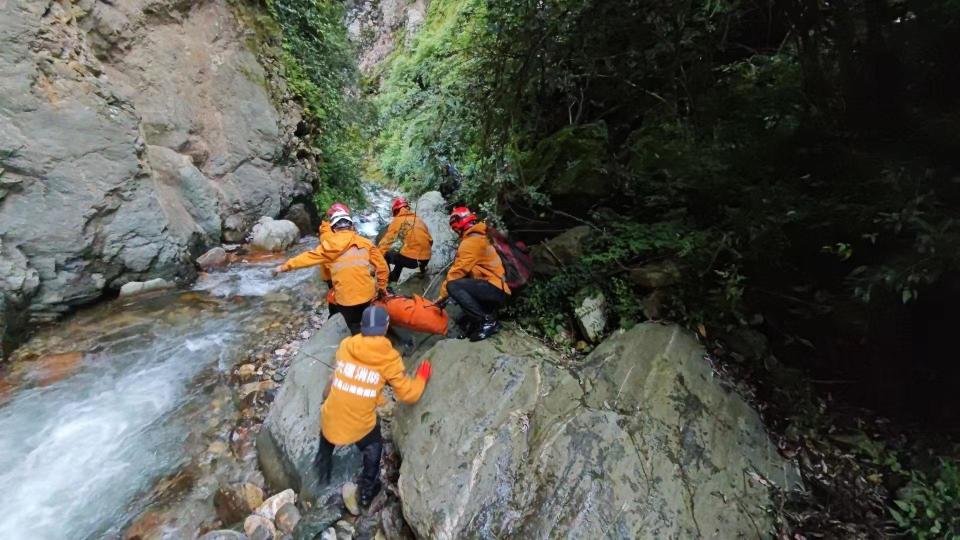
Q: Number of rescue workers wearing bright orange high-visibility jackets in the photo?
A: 5